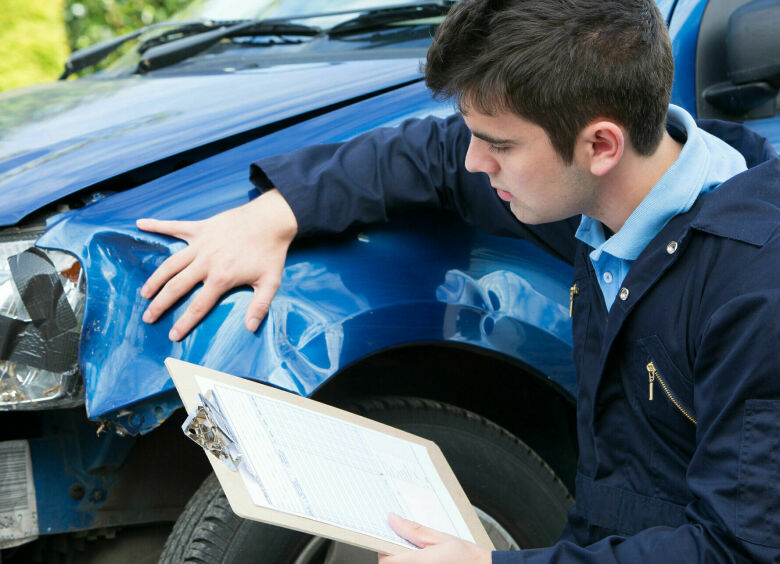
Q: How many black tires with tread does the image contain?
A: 1